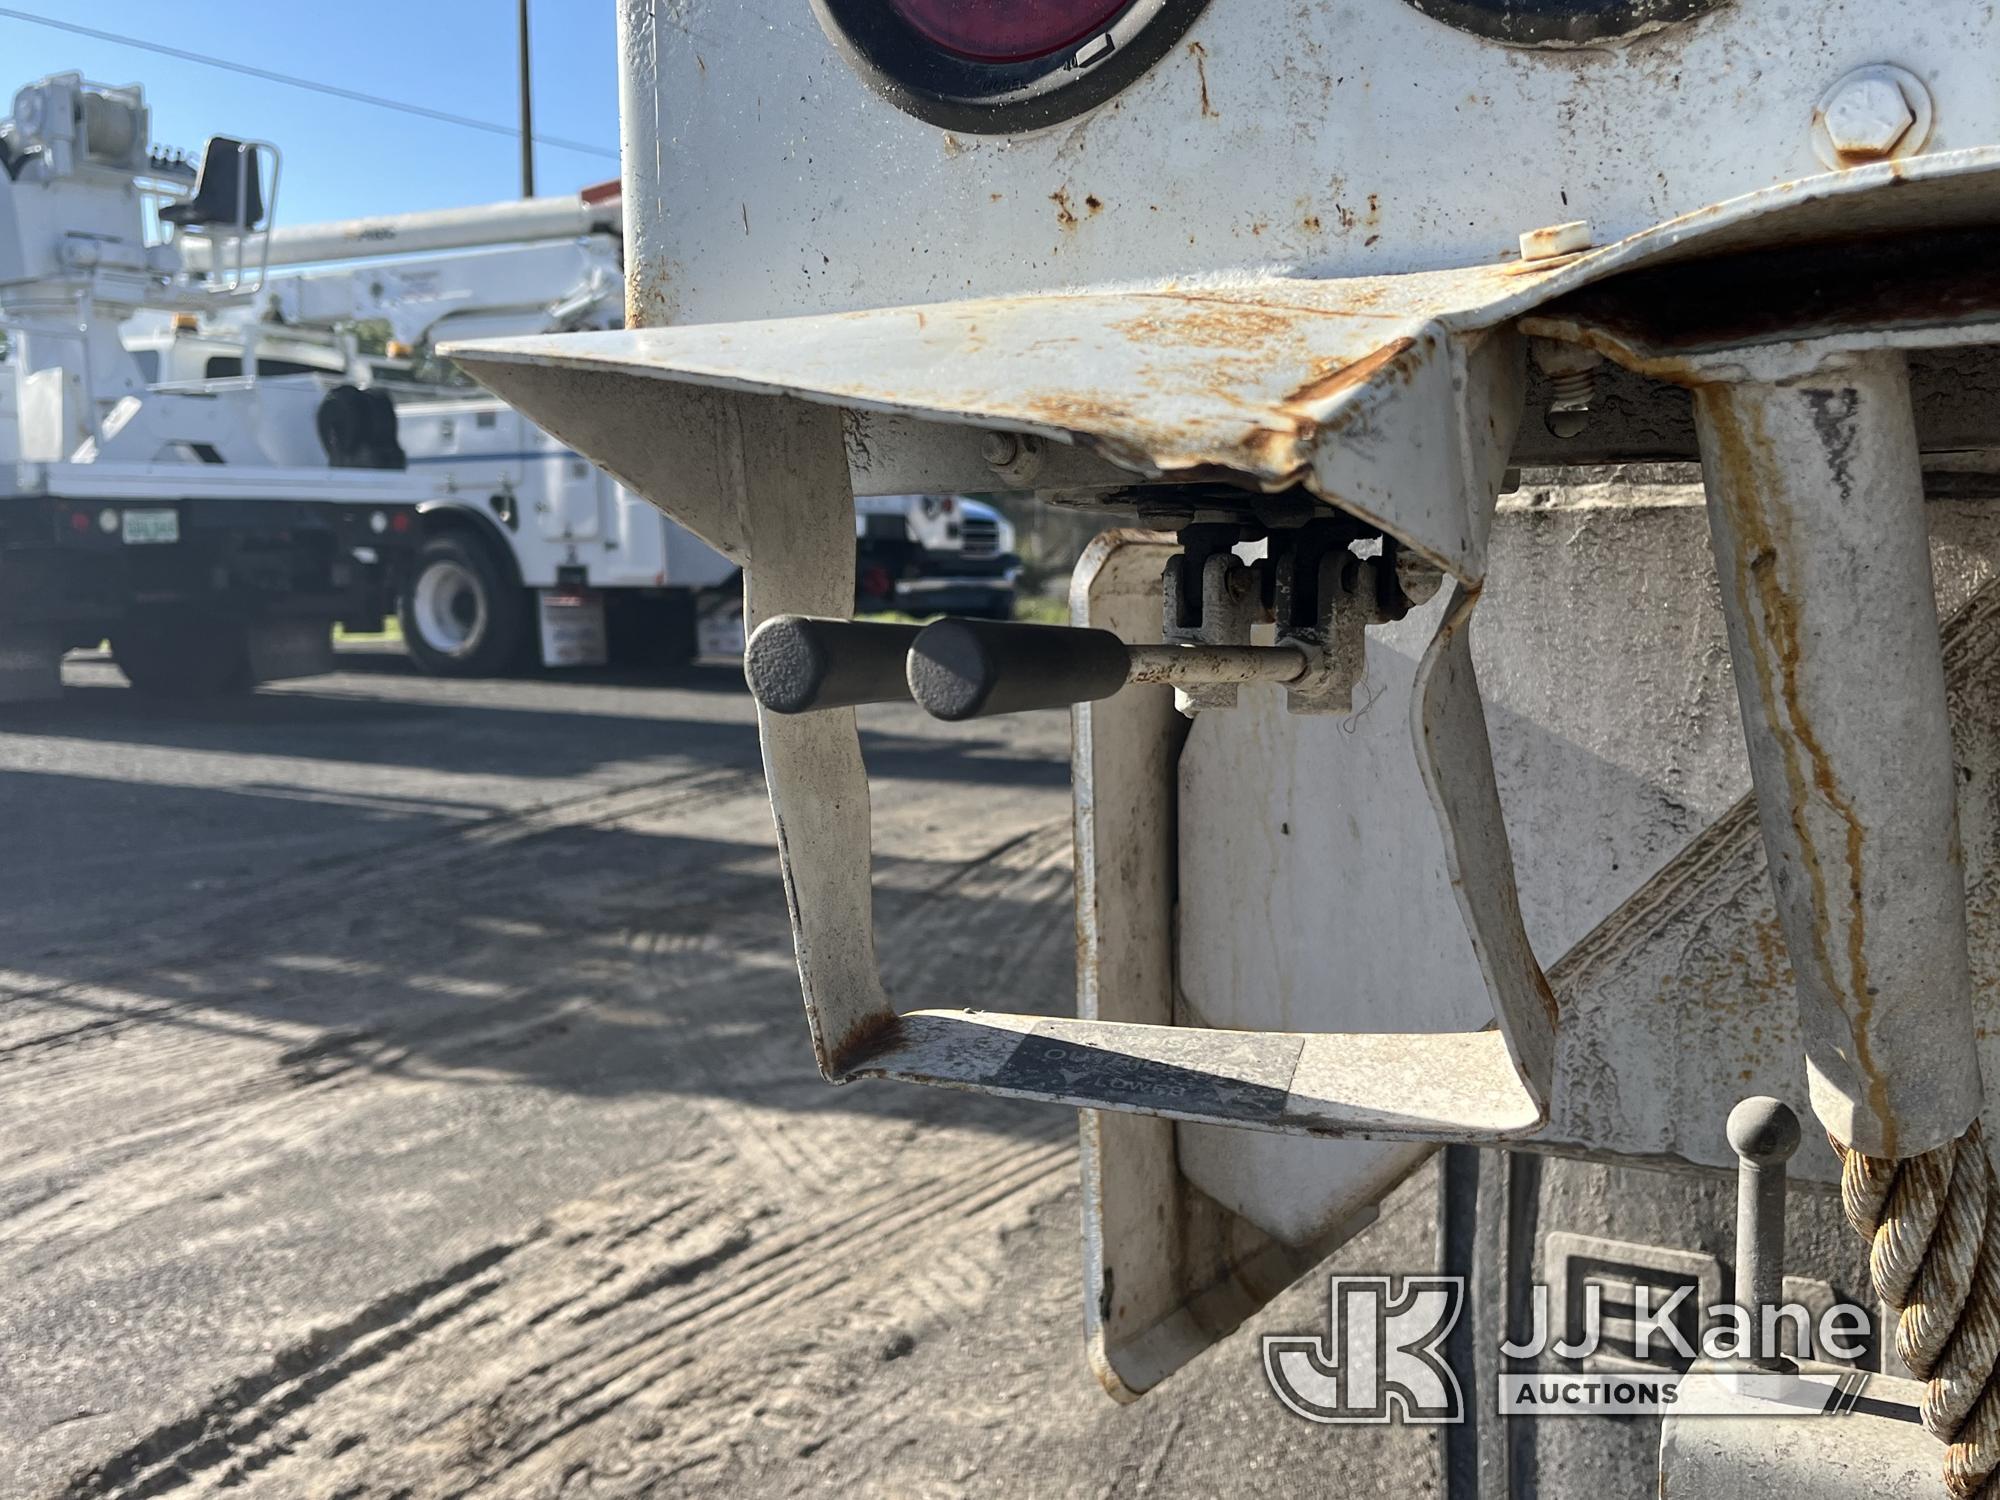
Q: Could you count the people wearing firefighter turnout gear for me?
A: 0